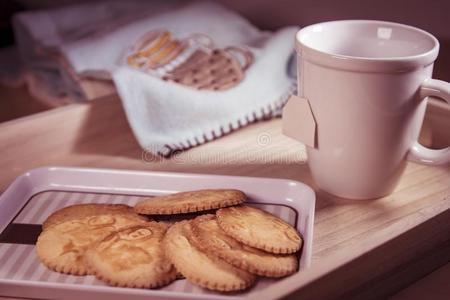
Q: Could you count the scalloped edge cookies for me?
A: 7